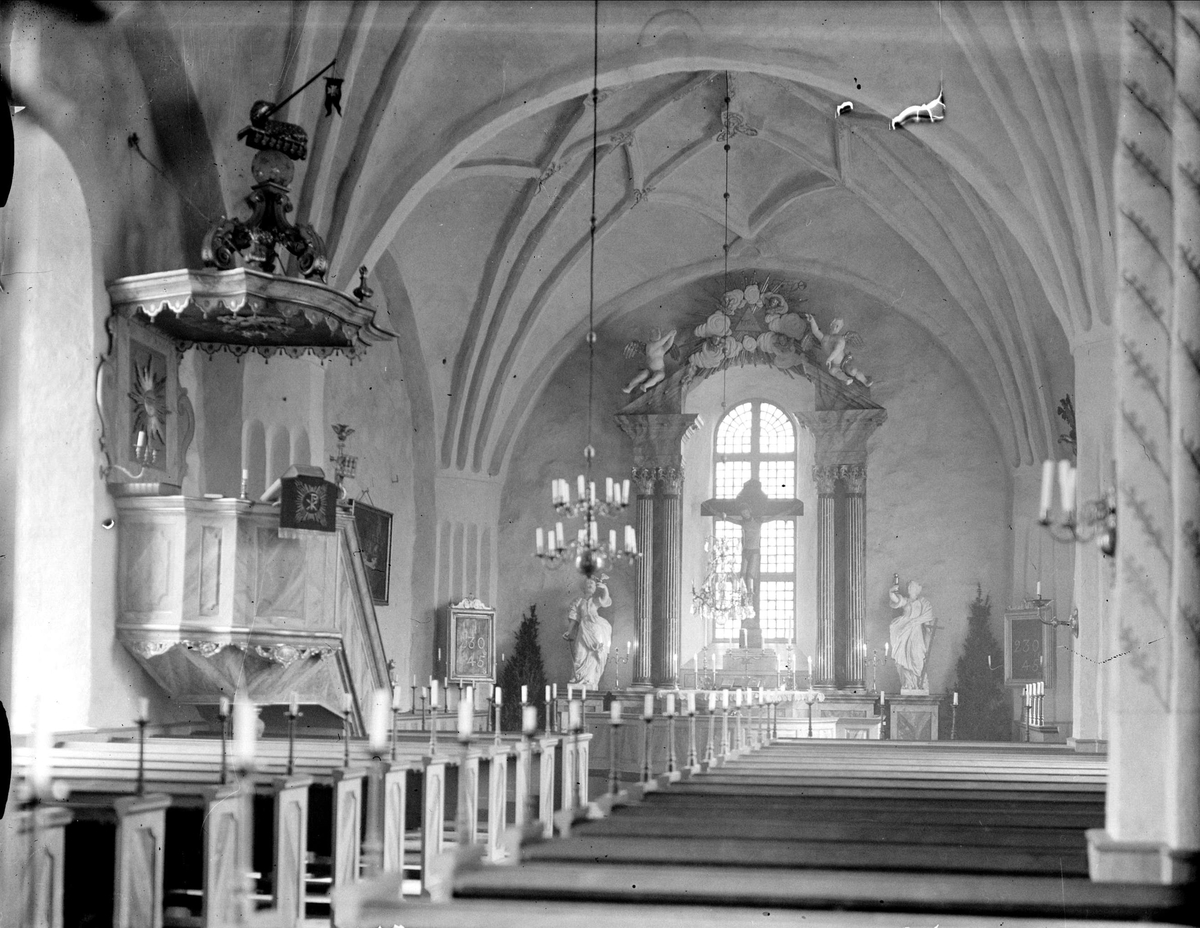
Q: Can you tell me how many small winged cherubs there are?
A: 2